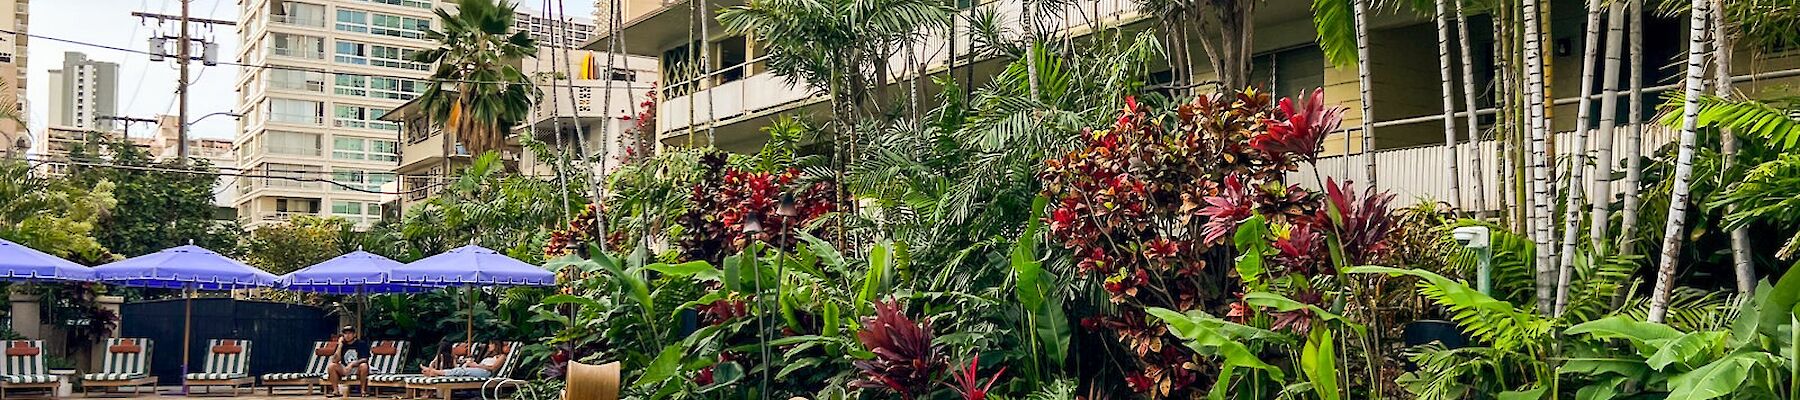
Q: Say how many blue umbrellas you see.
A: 4